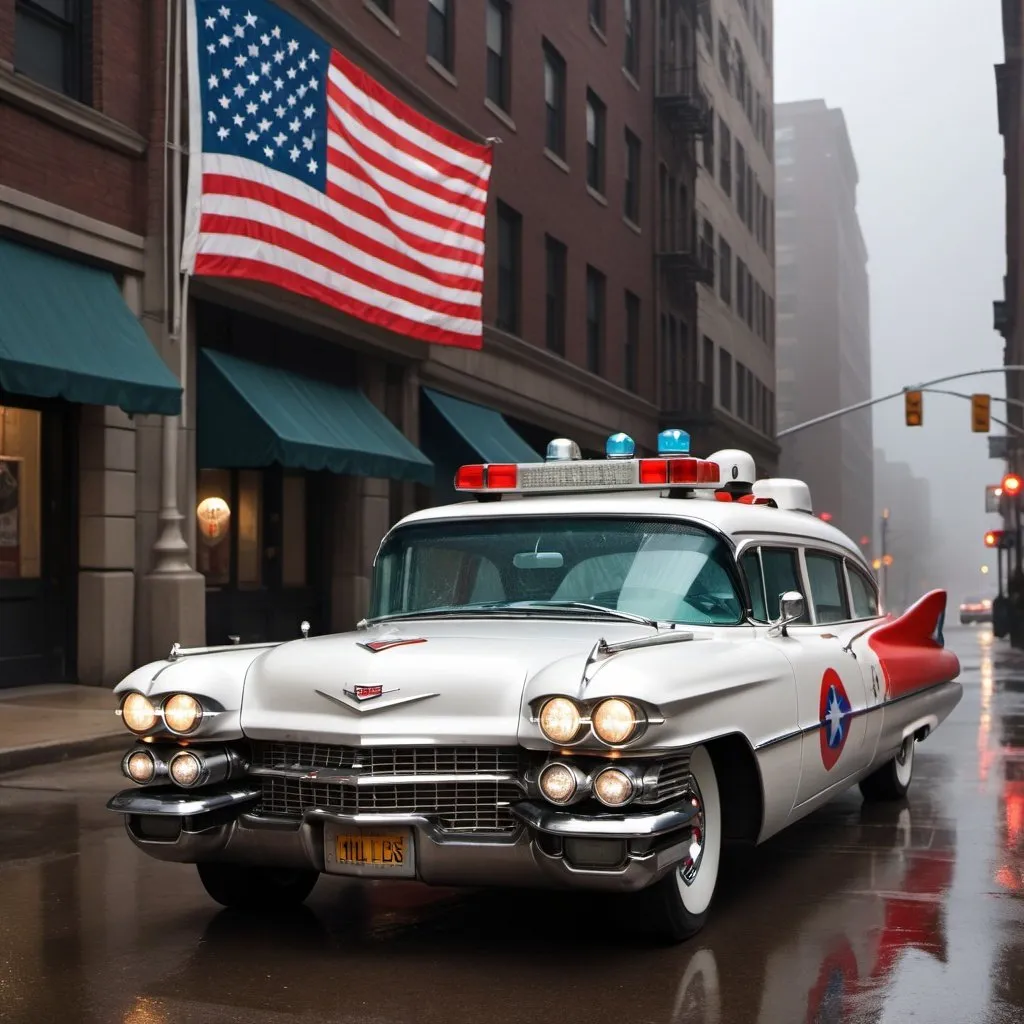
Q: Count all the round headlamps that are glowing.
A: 8